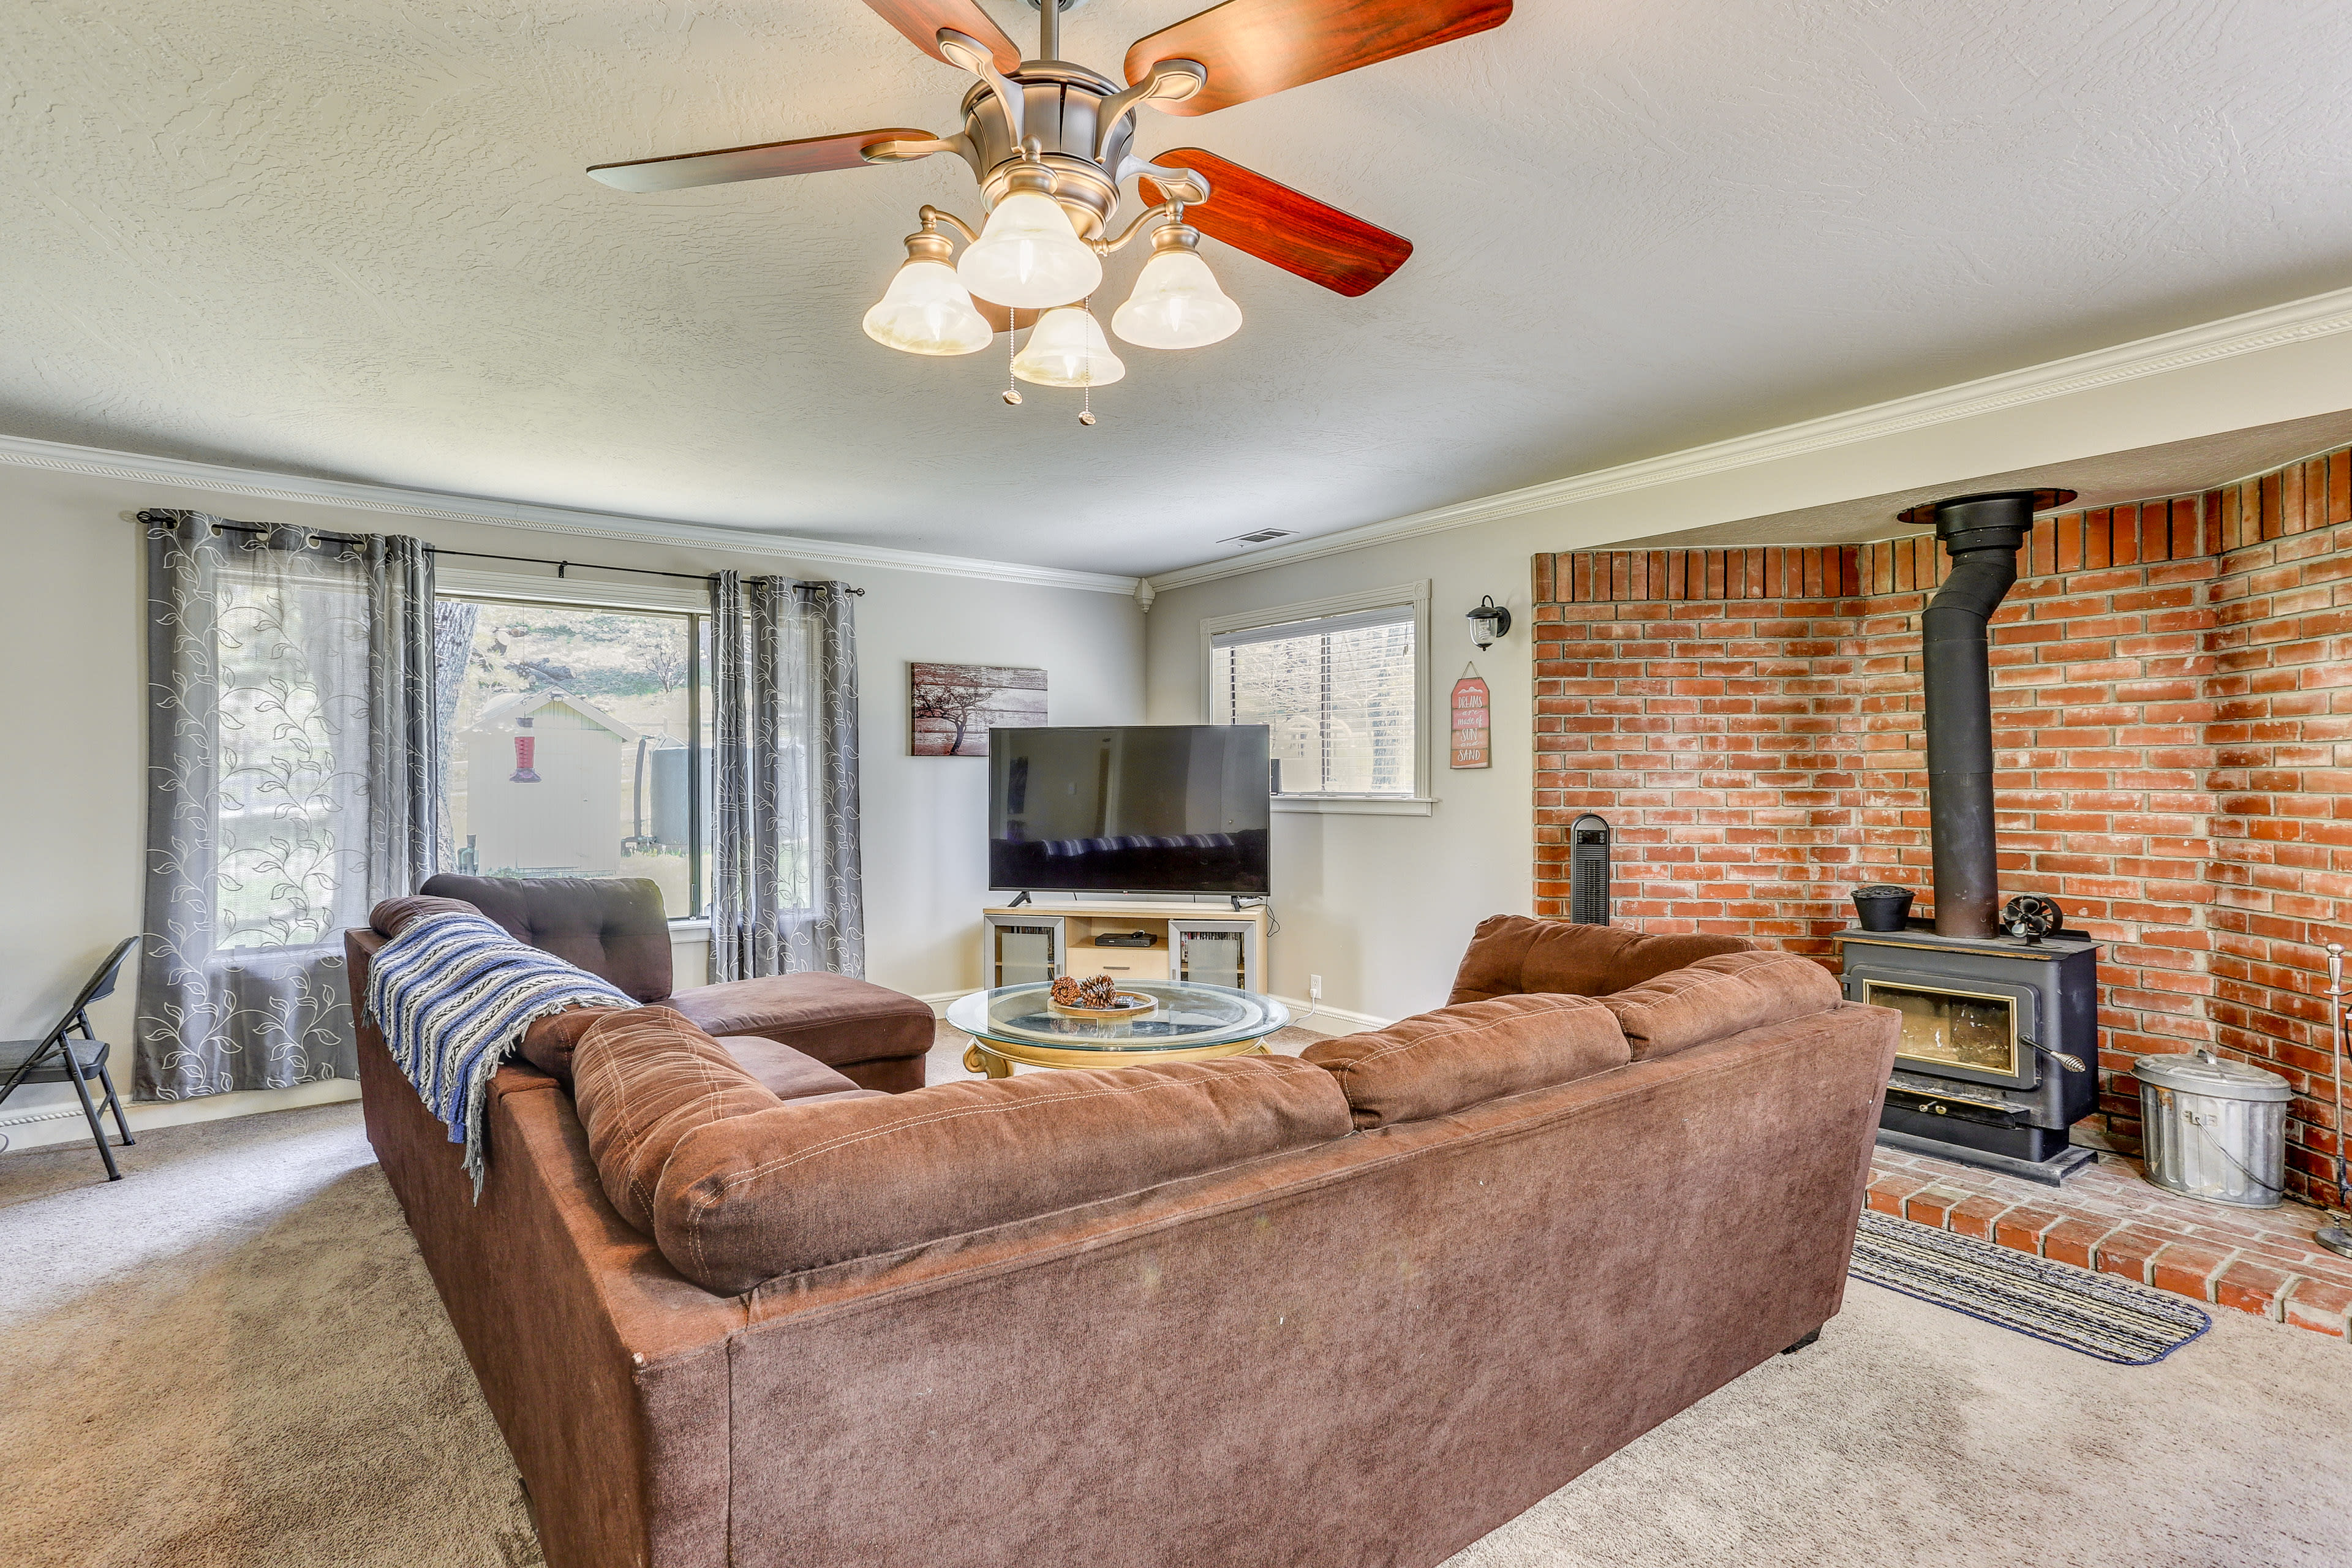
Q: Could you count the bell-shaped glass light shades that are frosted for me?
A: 4